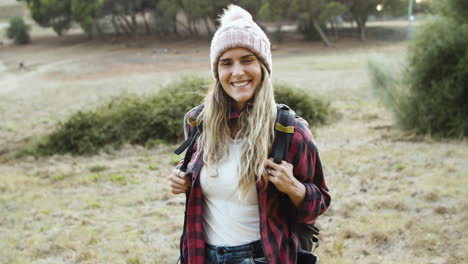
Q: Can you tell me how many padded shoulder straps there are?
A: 2